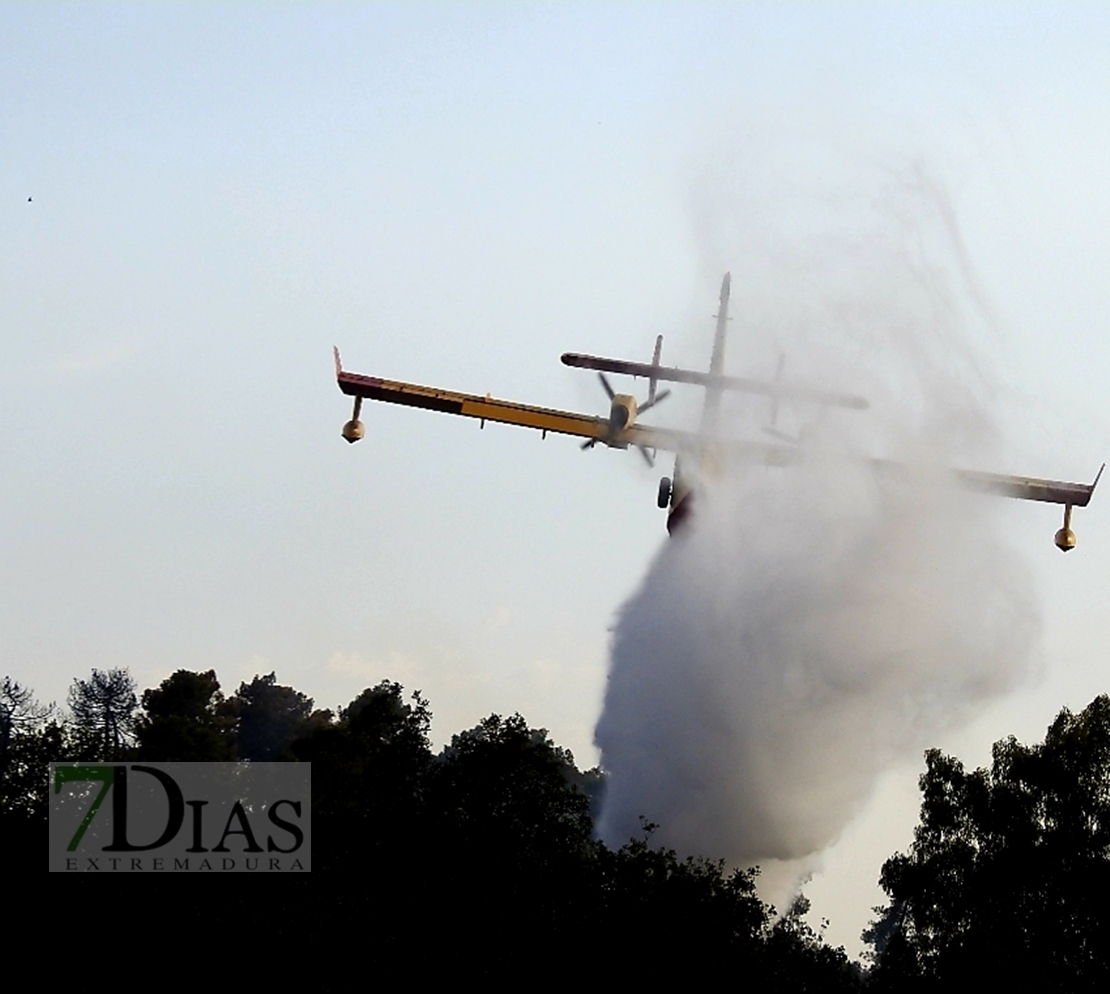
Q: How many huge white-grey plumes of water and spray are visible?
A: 1